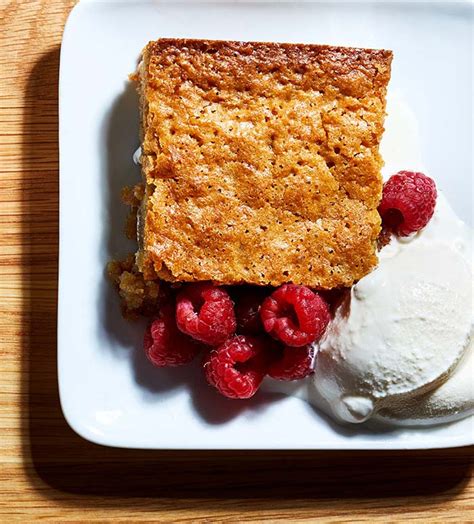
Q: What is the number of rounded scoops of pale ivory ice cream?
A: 1